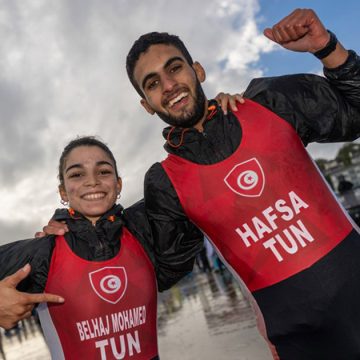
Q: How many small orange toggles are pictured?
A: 3